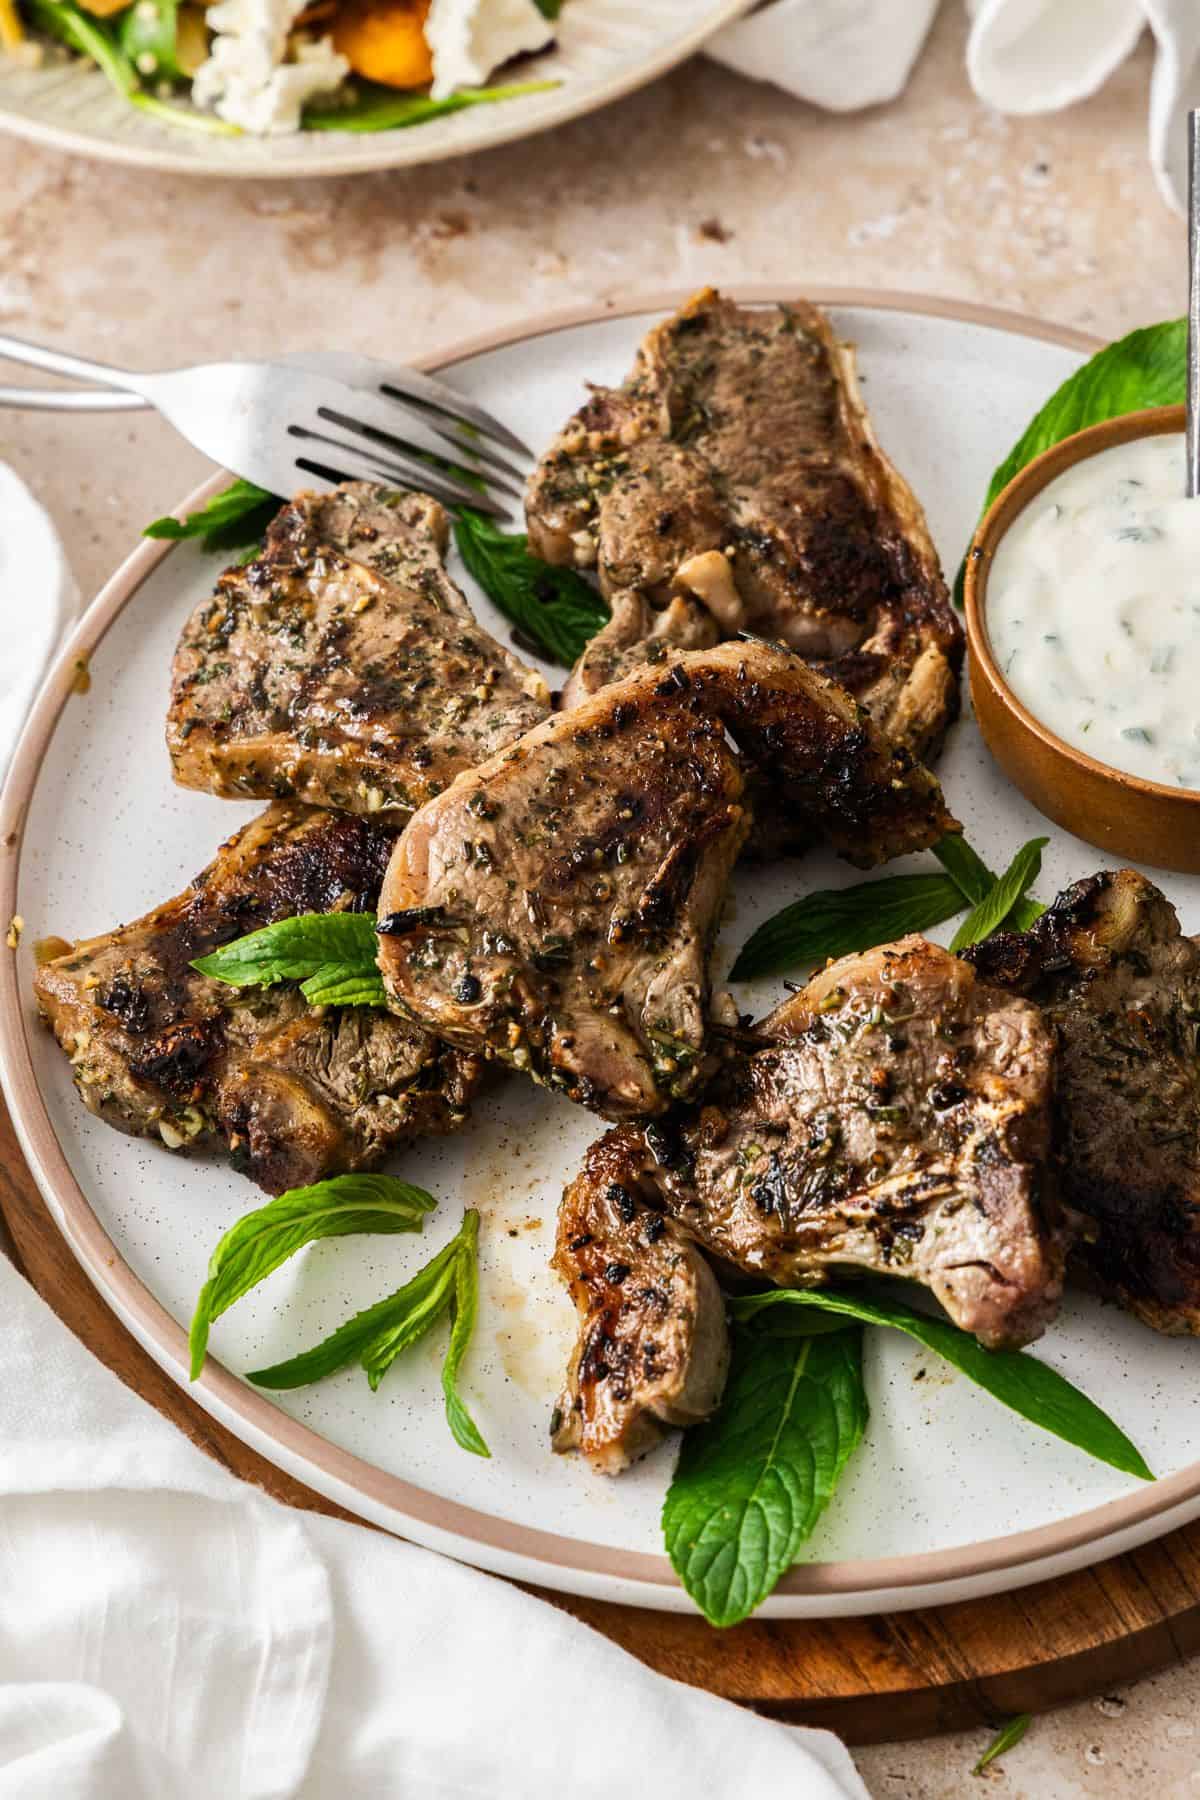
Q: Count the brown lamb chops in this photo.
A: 6